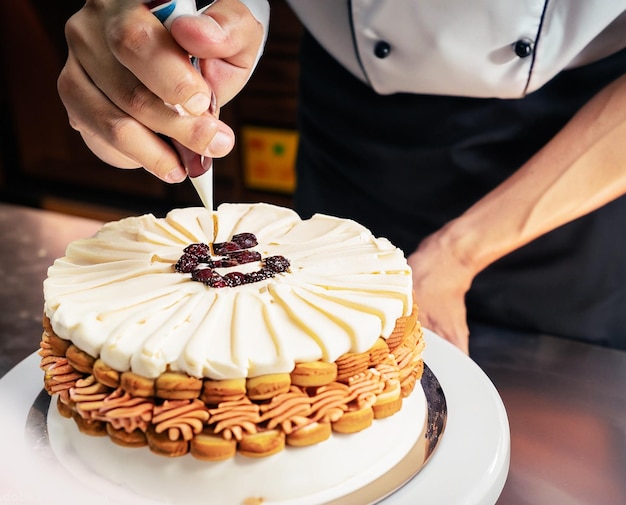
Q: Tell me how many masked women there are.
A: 0